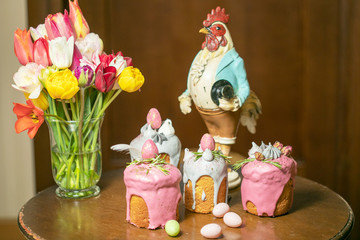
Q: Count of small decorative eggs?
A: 7